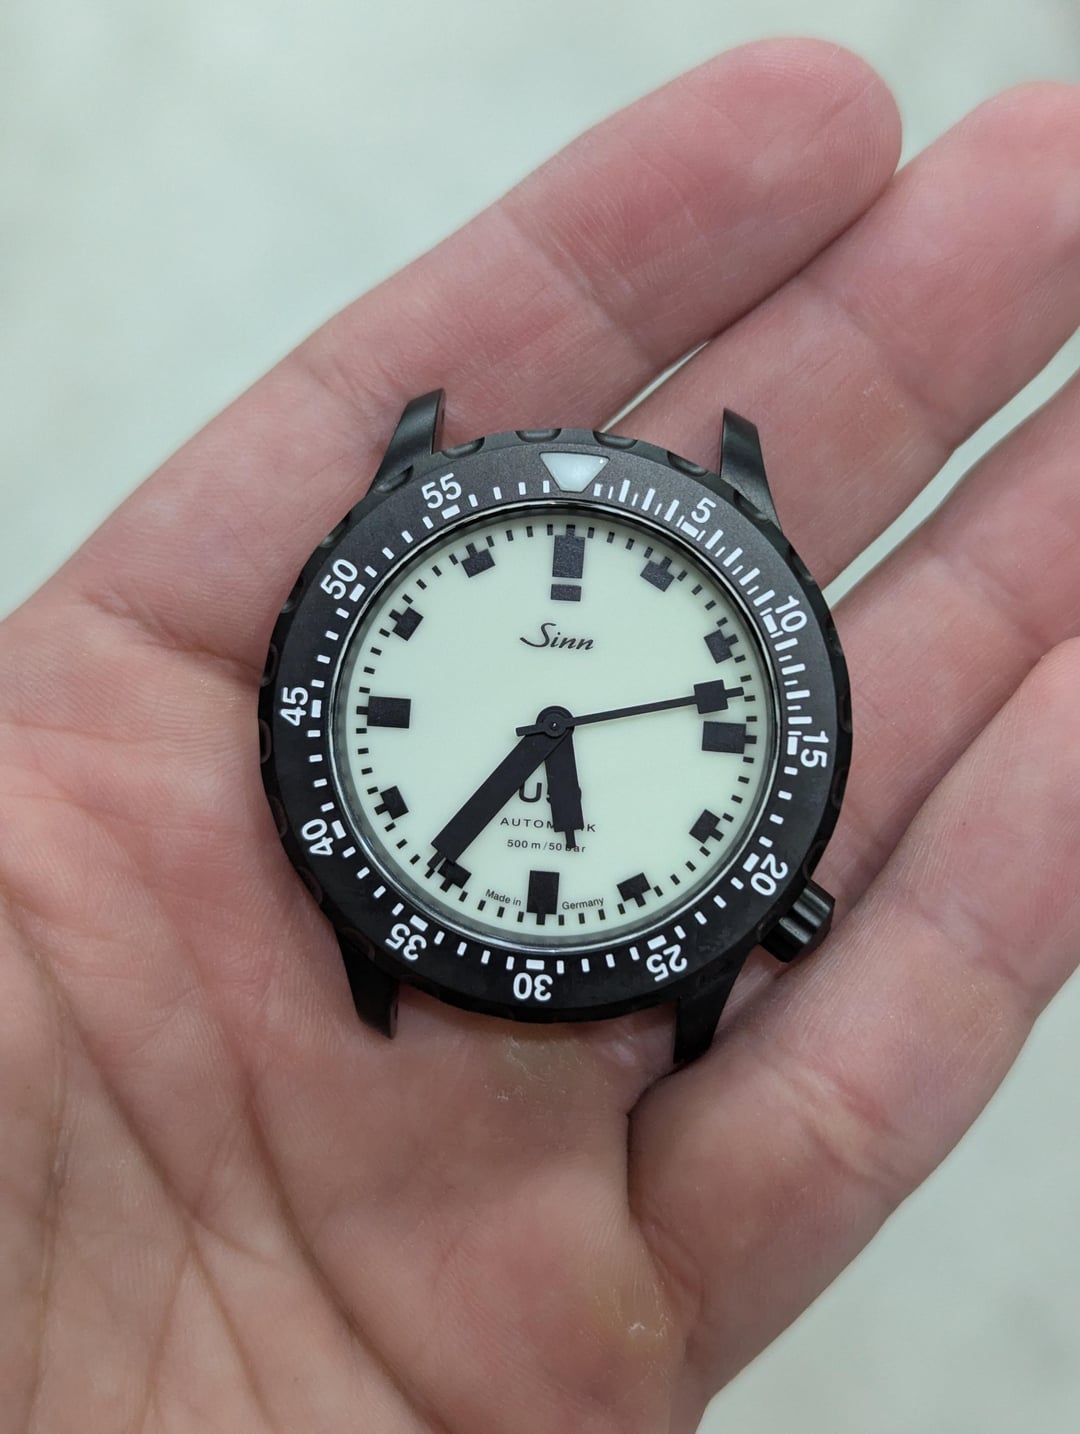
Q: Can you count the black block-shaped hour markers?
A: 12